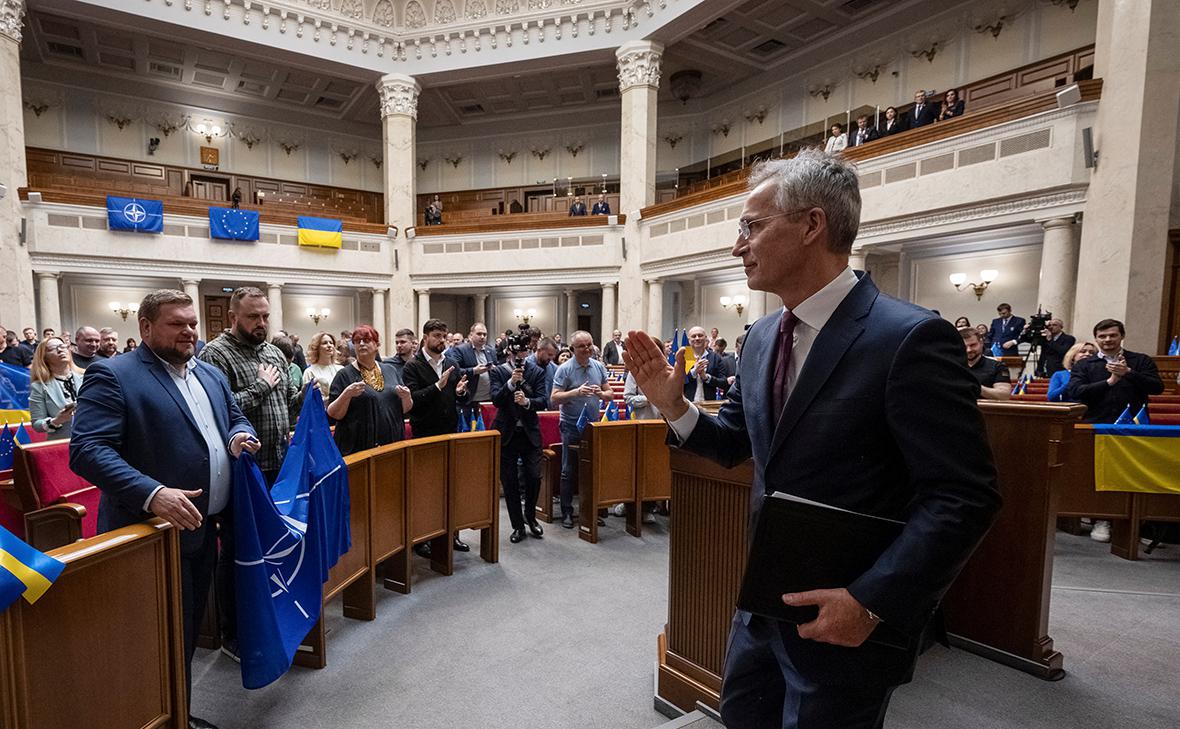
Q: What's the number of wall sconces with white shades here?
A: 6